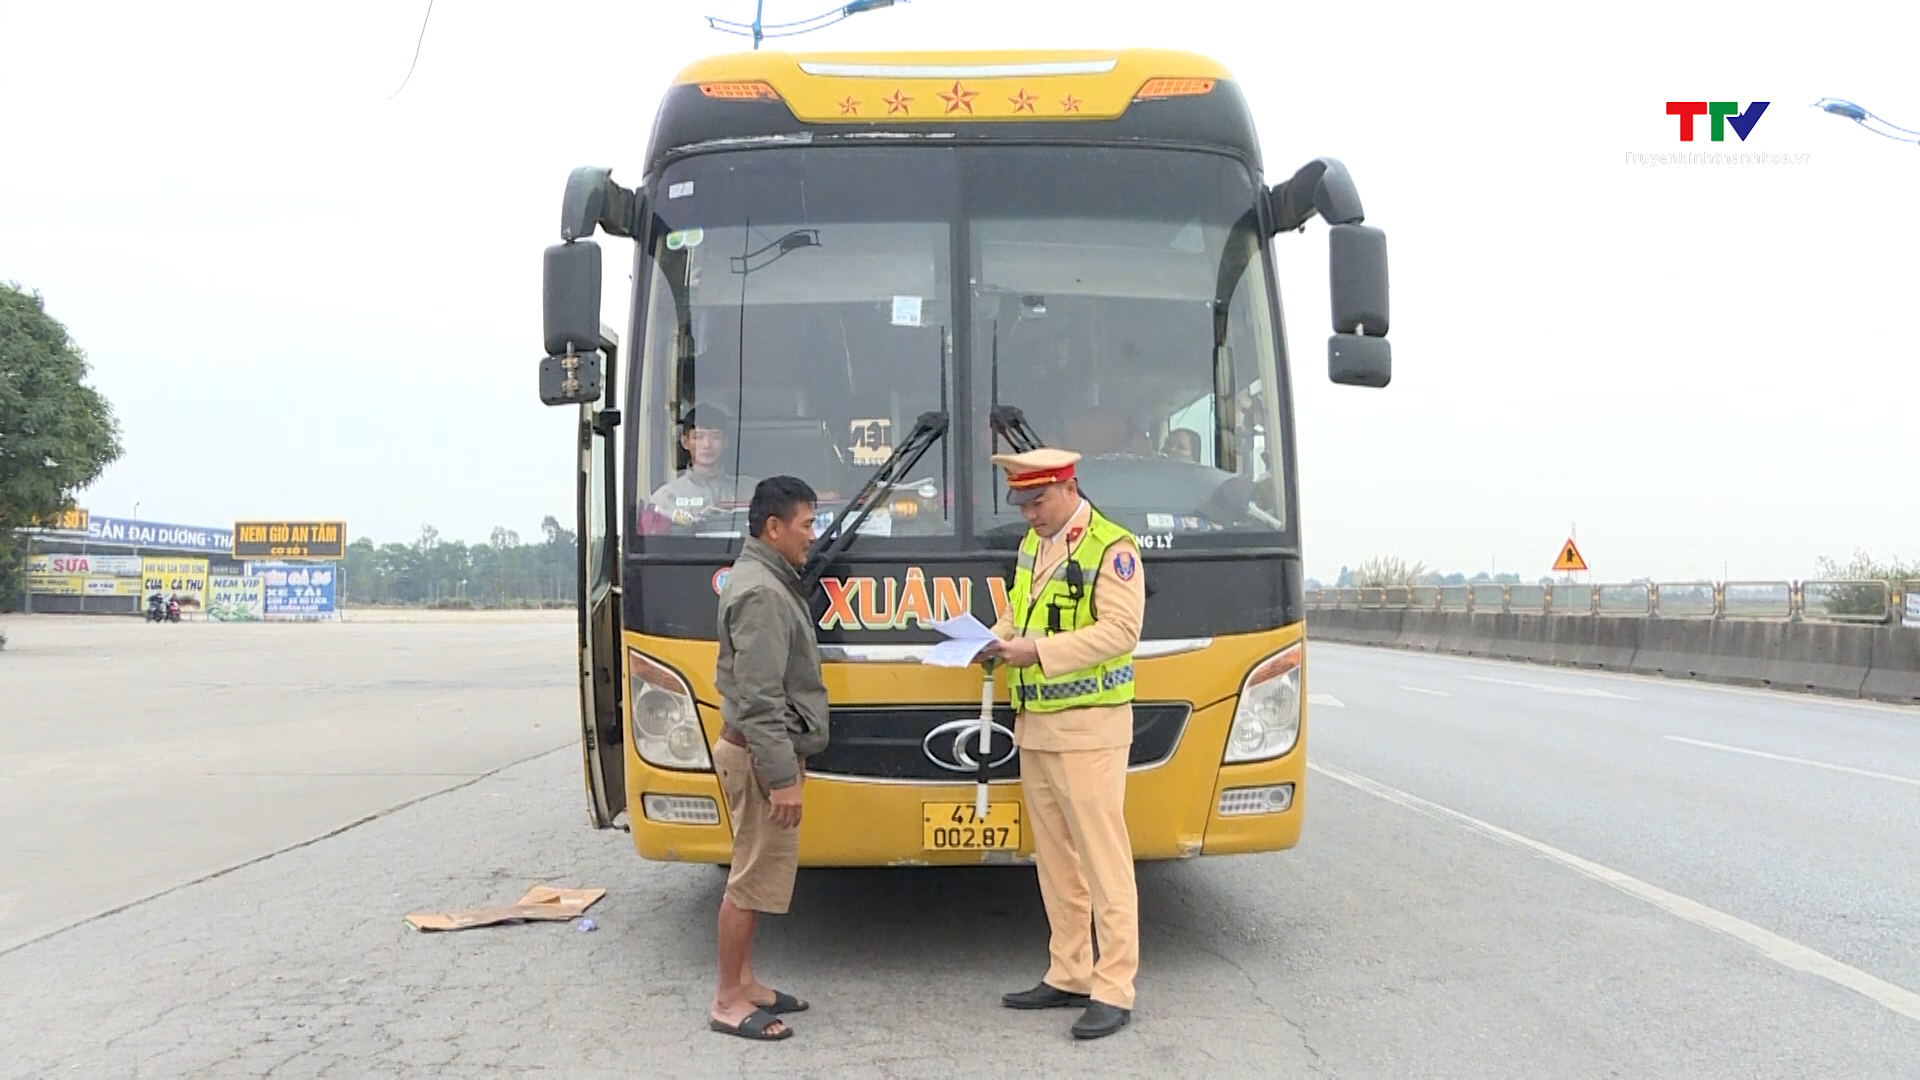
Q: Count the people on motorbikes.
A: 2